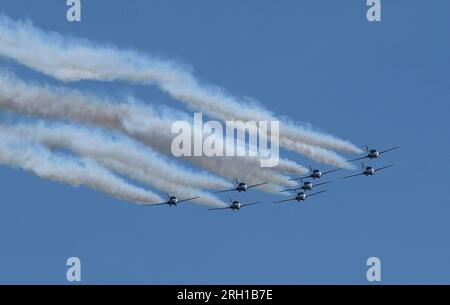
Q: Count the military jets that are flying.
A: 8